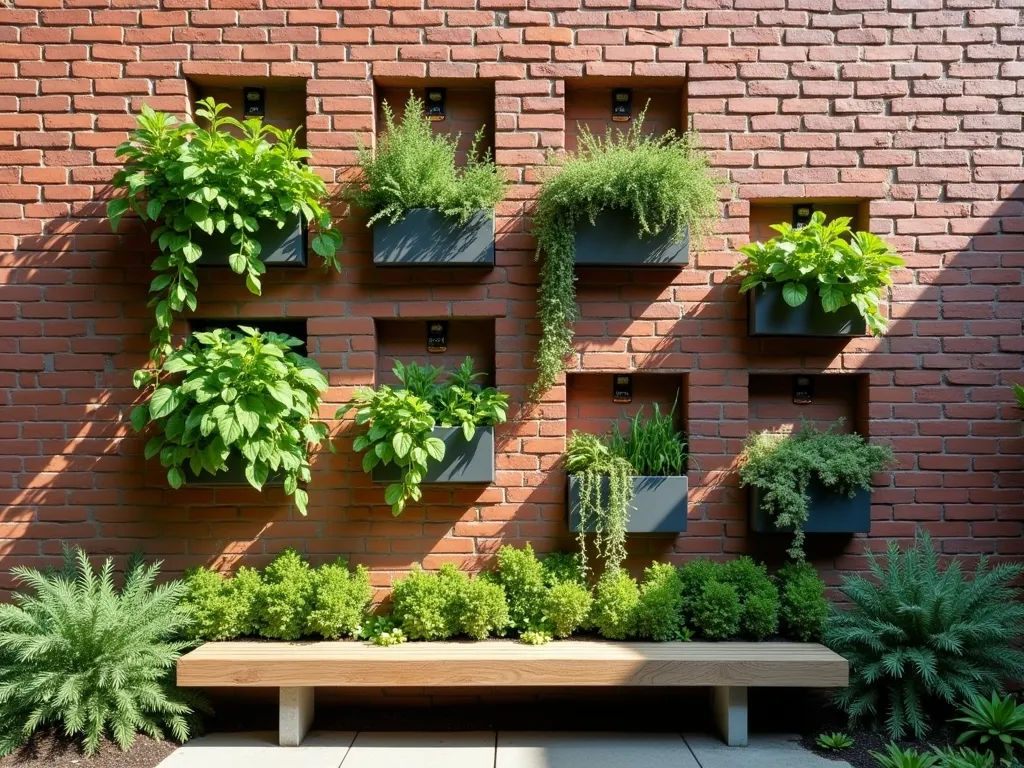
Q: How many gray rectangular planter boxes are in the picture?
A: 8